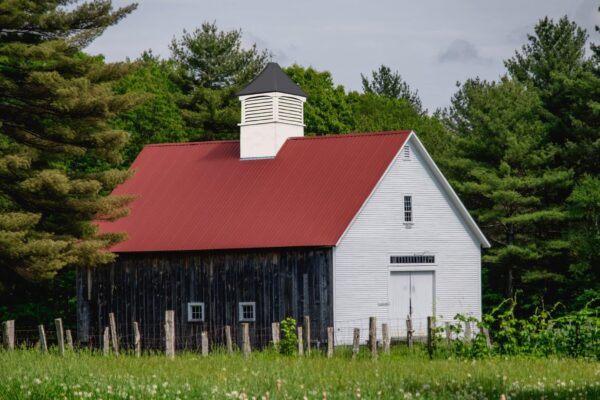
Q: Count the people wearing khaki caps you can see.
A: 0